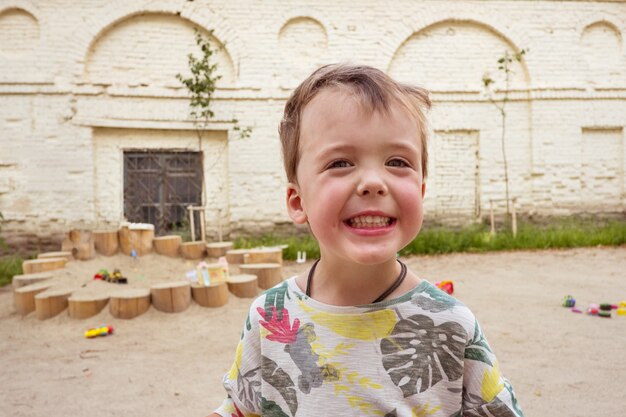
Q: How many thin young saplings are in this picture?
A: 2